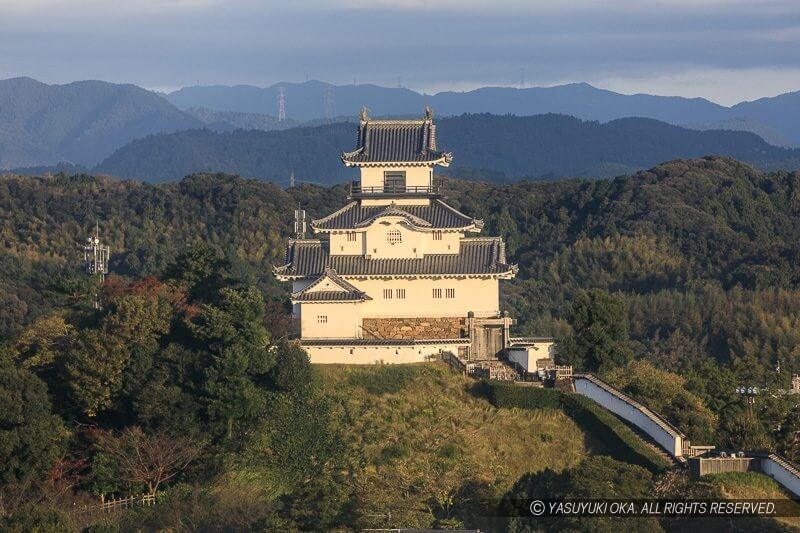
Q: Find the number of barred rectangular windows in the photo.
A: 7